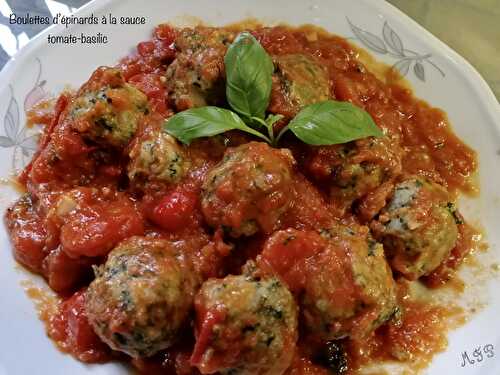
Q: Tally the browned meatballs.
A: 10